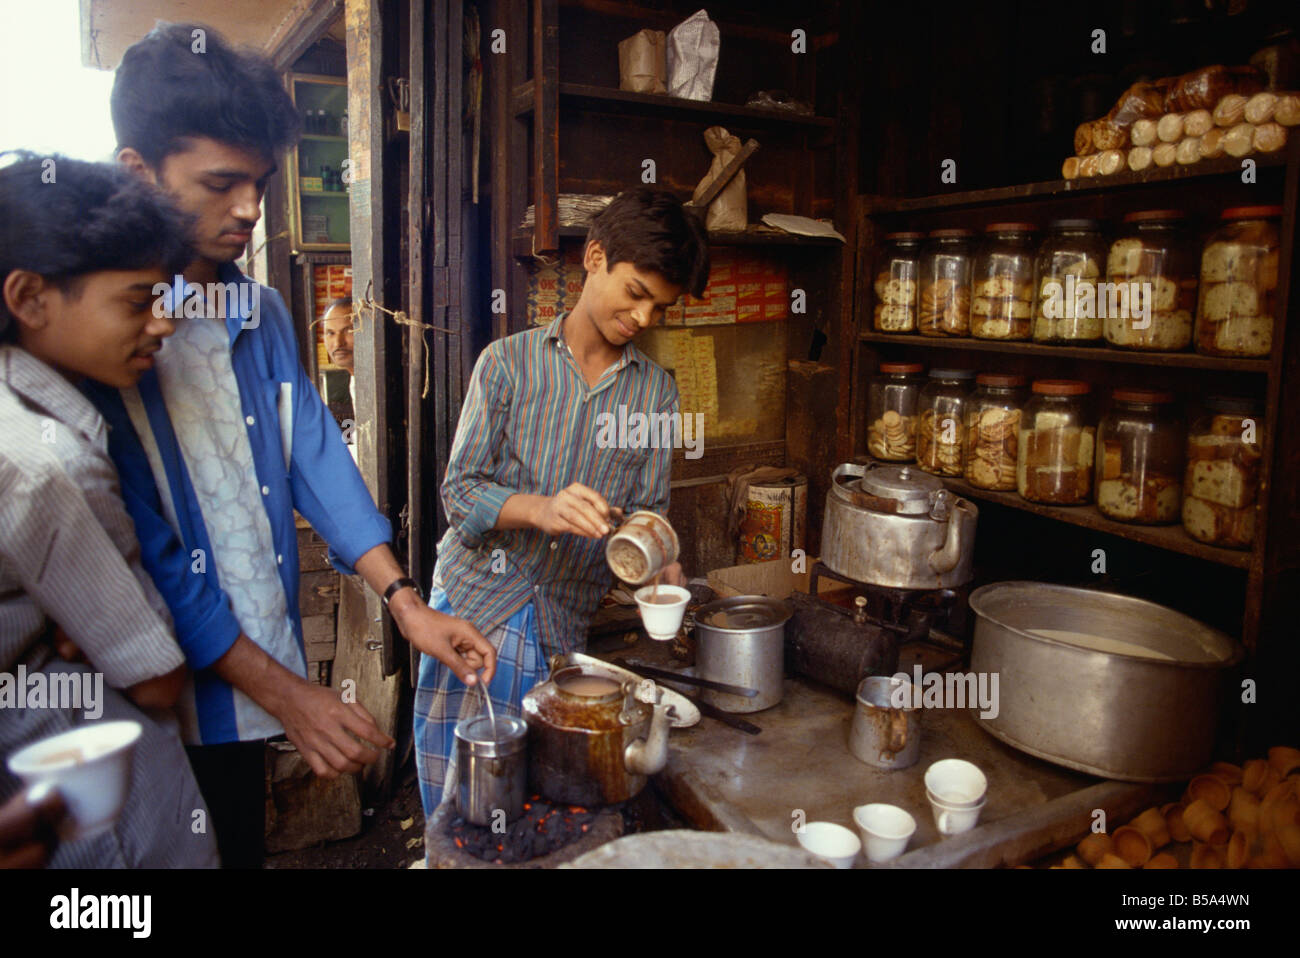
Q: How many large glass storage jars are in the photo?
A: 12